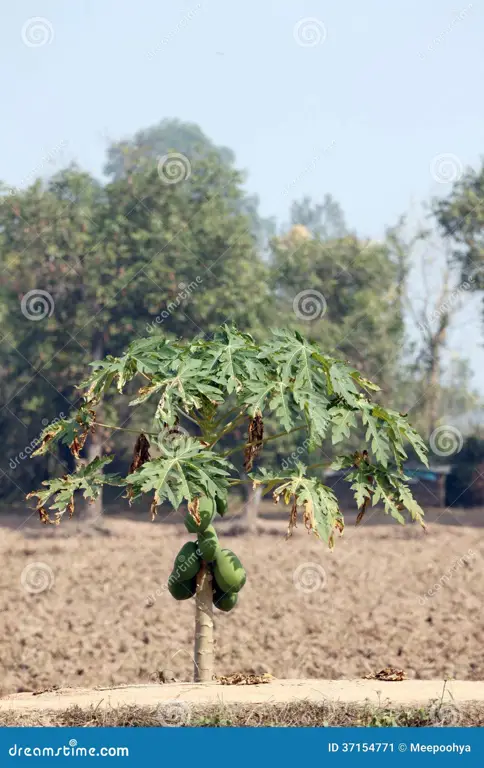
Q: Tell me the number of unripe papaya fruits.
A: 7